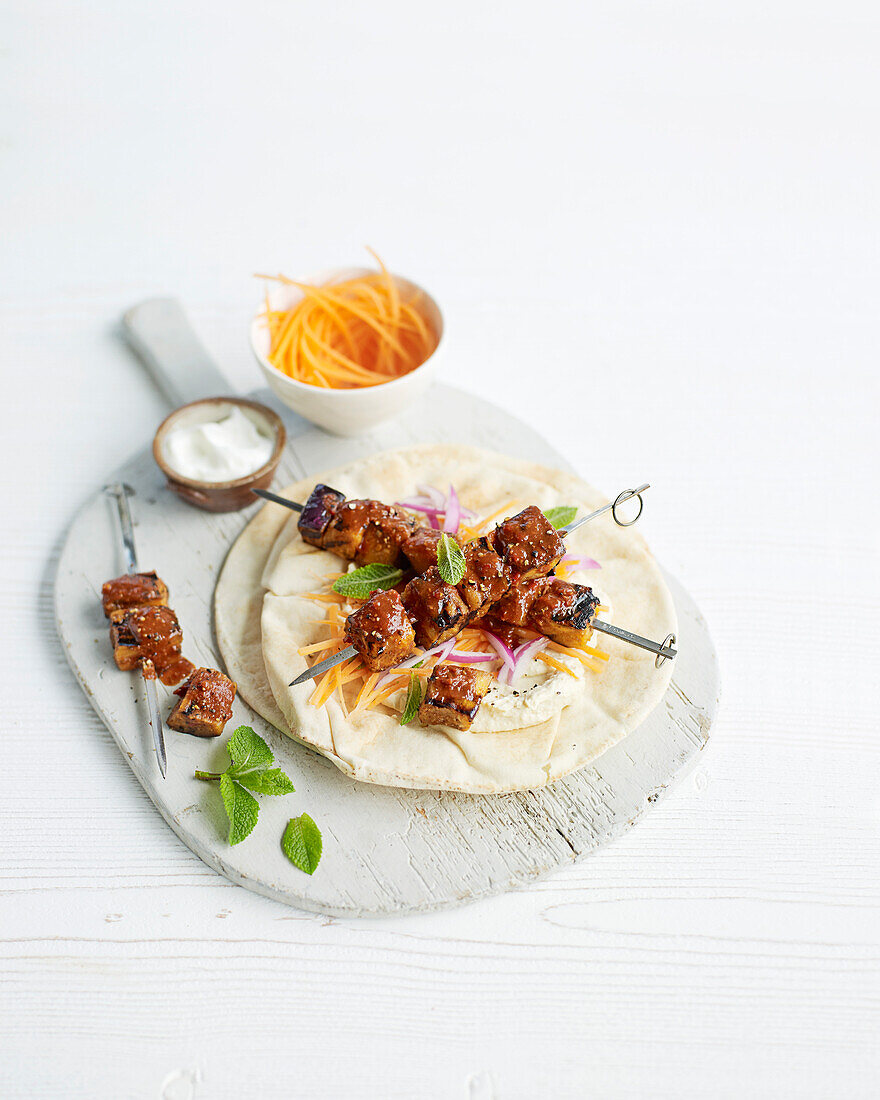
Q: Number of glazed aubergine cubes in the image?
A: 14